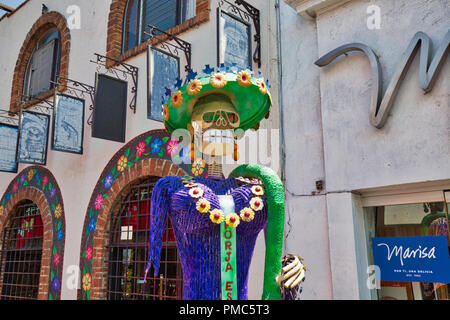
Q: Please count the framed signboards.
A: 6